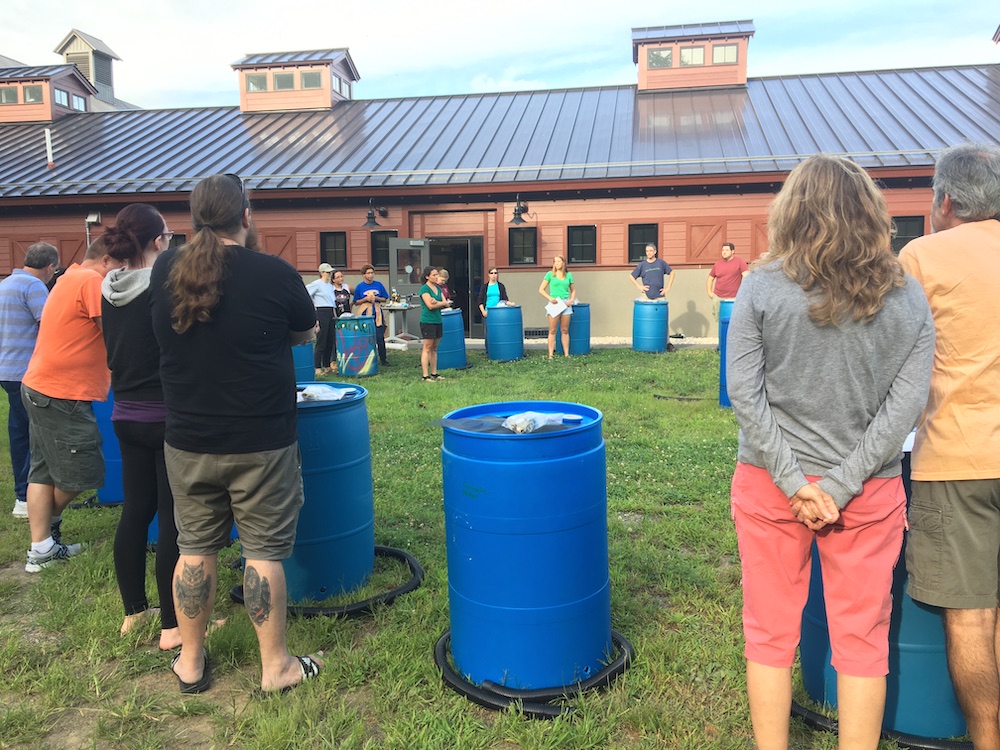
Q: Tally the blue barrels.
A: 13